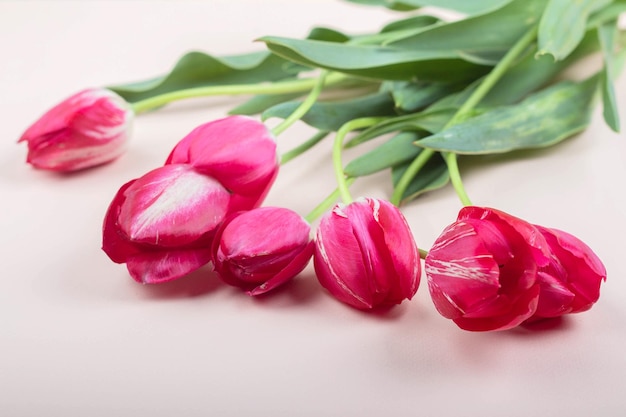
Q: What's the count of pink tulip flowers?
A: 7